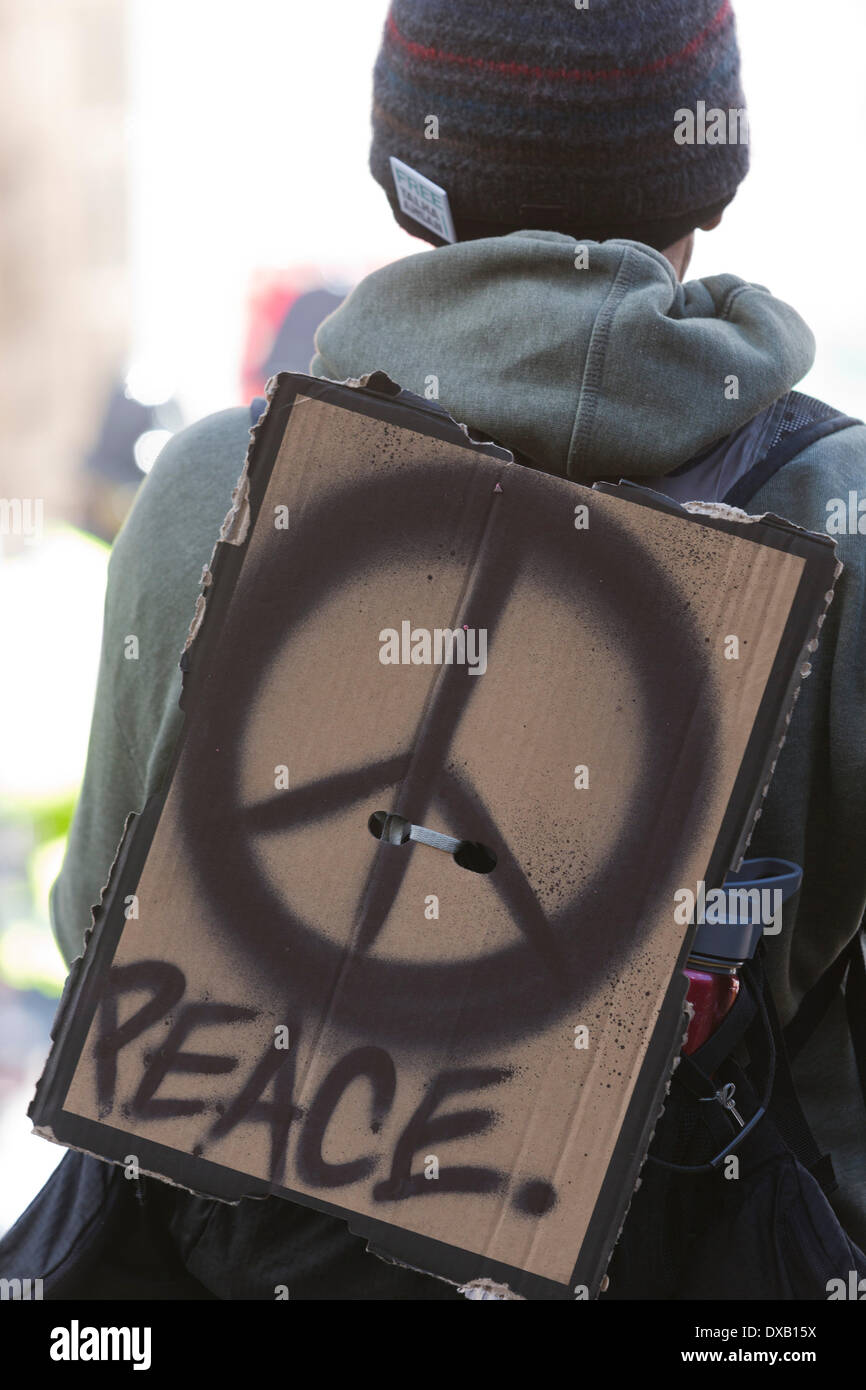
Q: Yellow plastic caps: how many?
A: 0